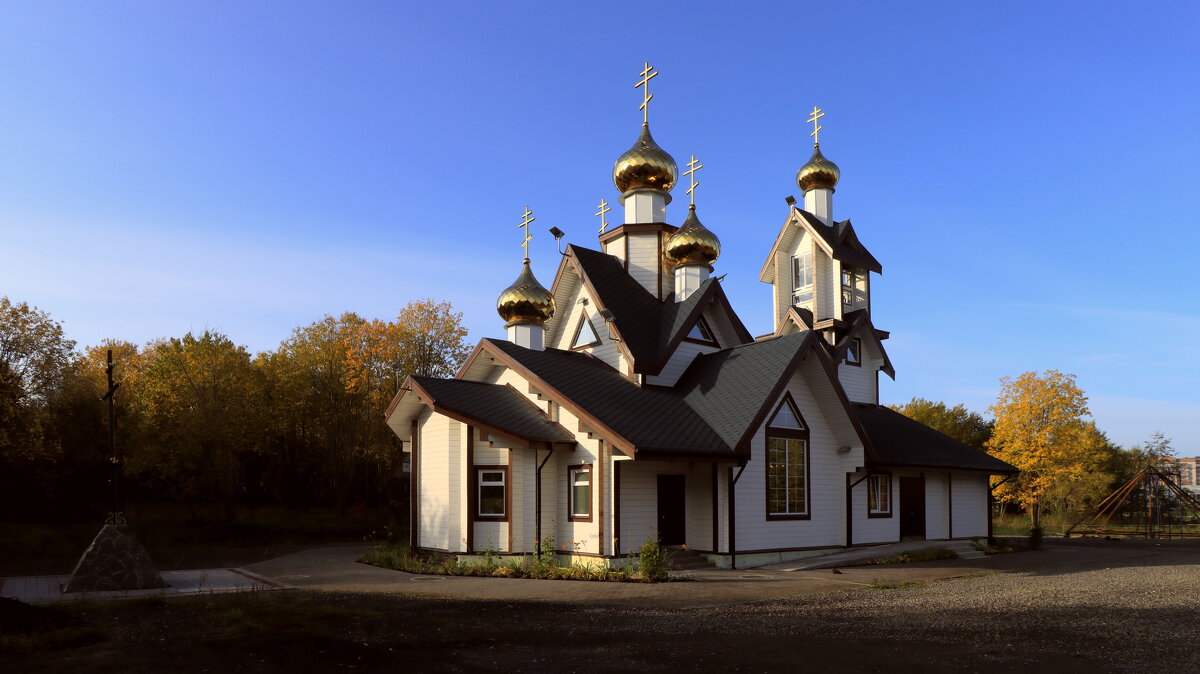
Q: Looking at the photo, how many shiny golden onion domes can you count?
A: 4